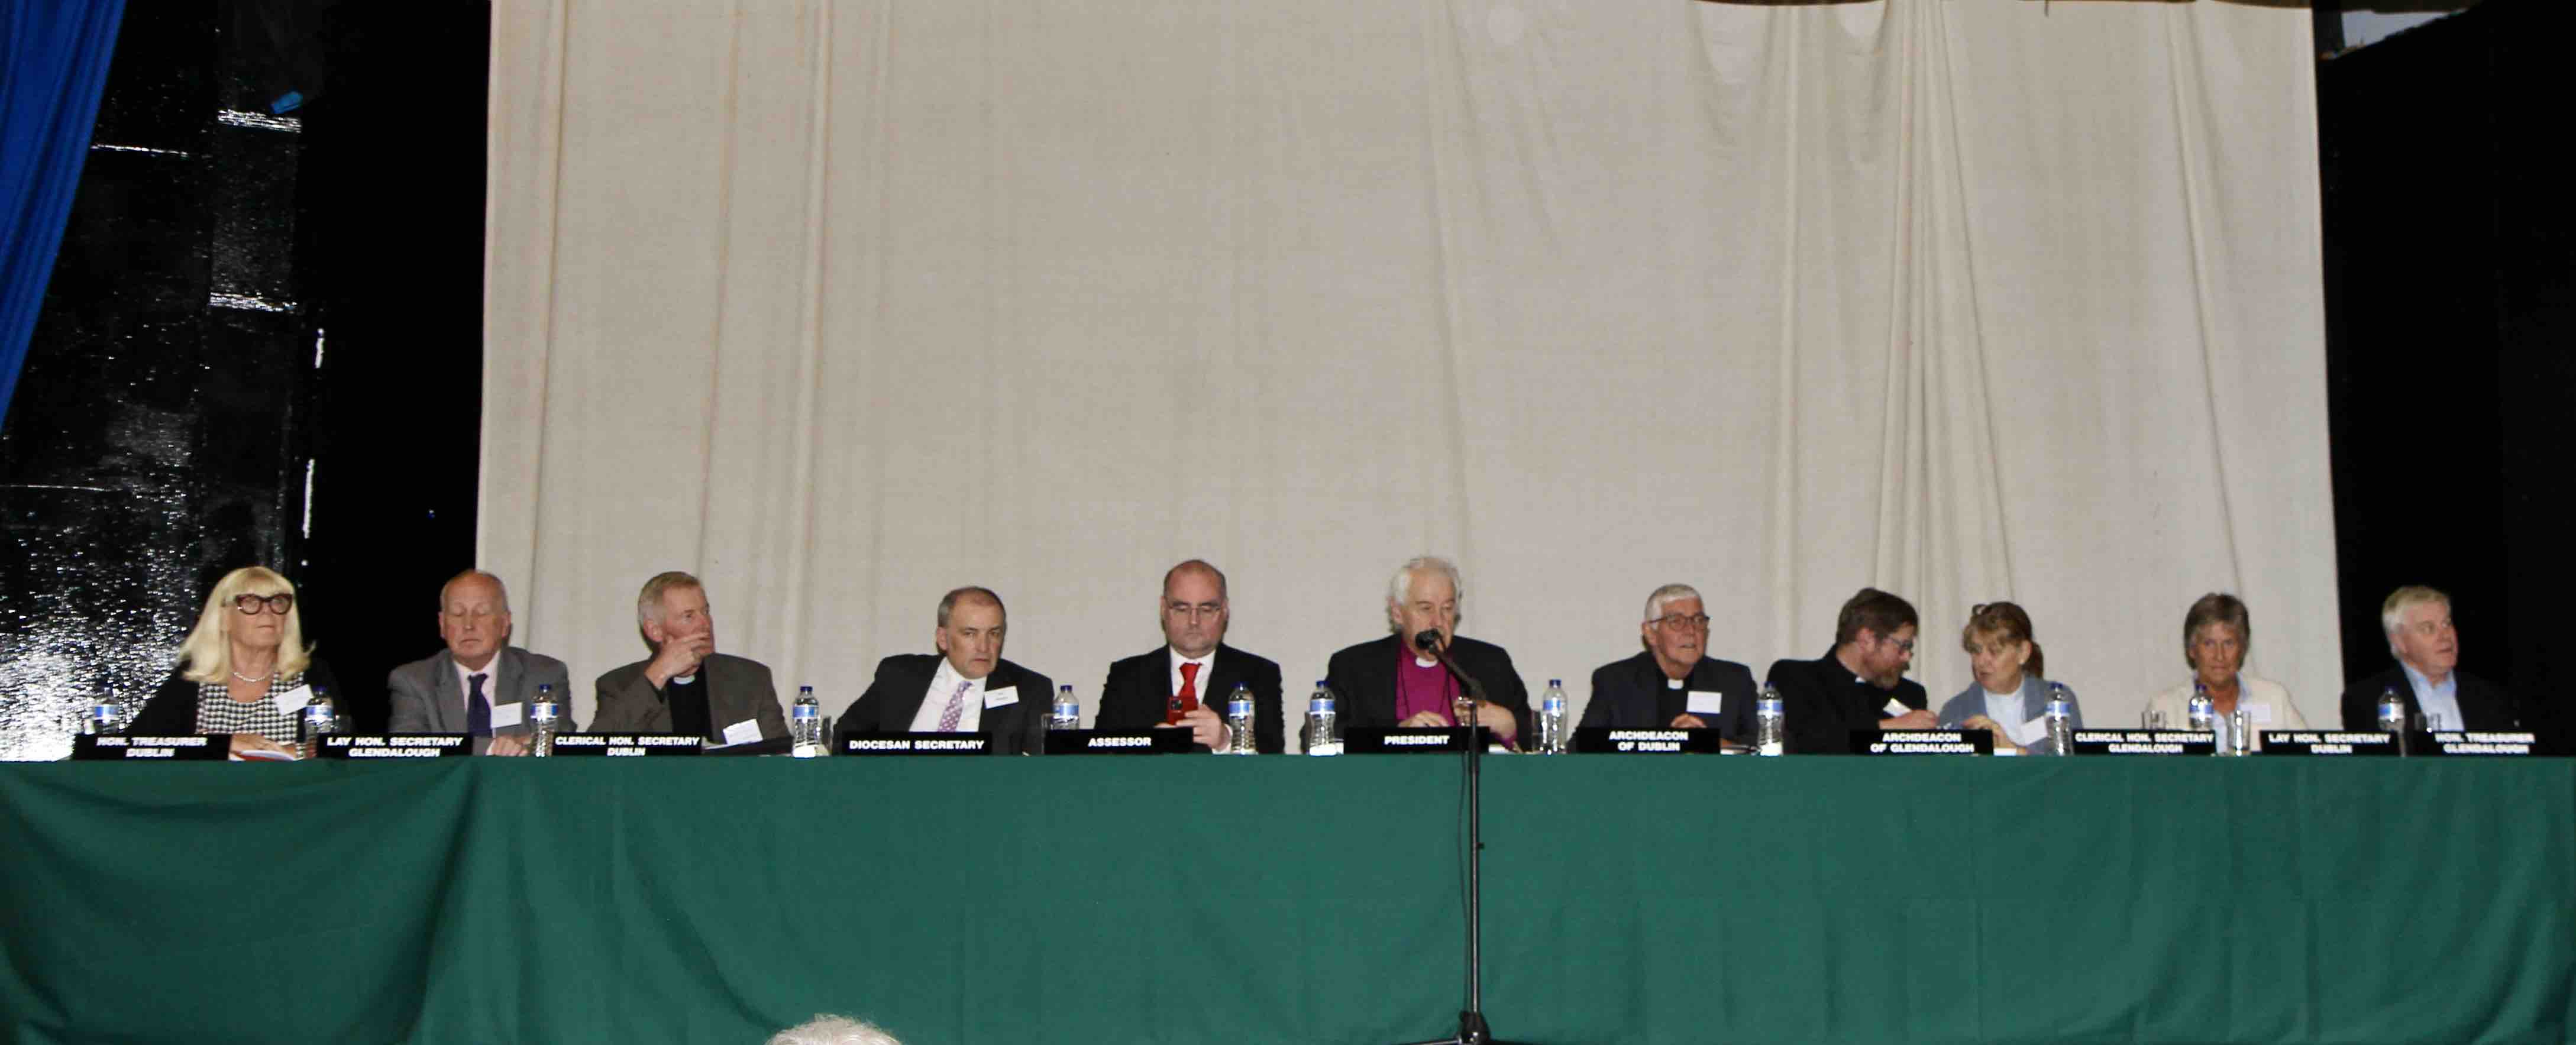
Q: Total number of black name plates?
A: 11